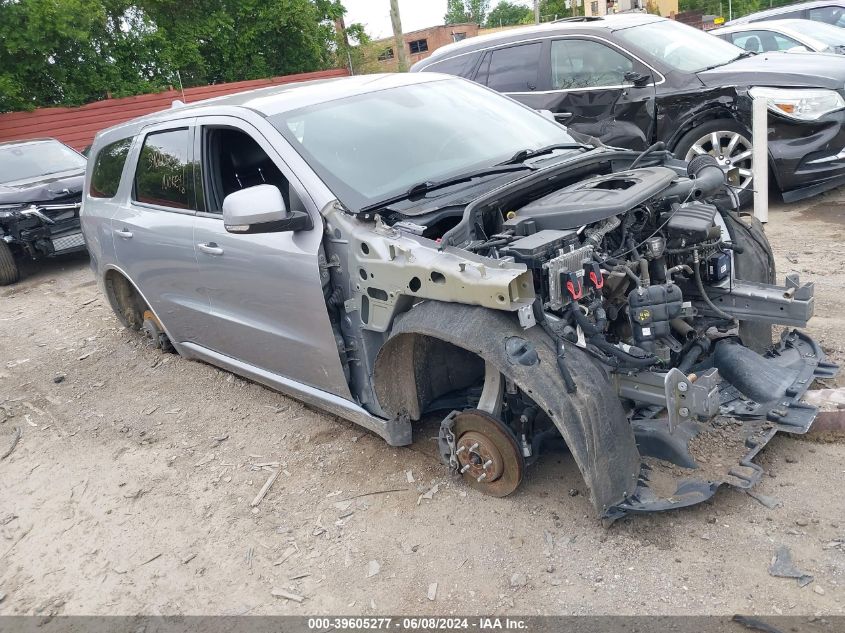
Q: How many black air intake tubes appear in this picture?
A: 1